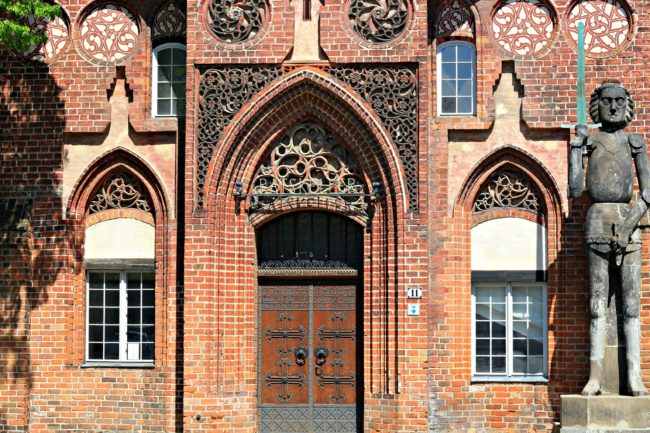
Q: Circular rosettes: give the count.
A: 6